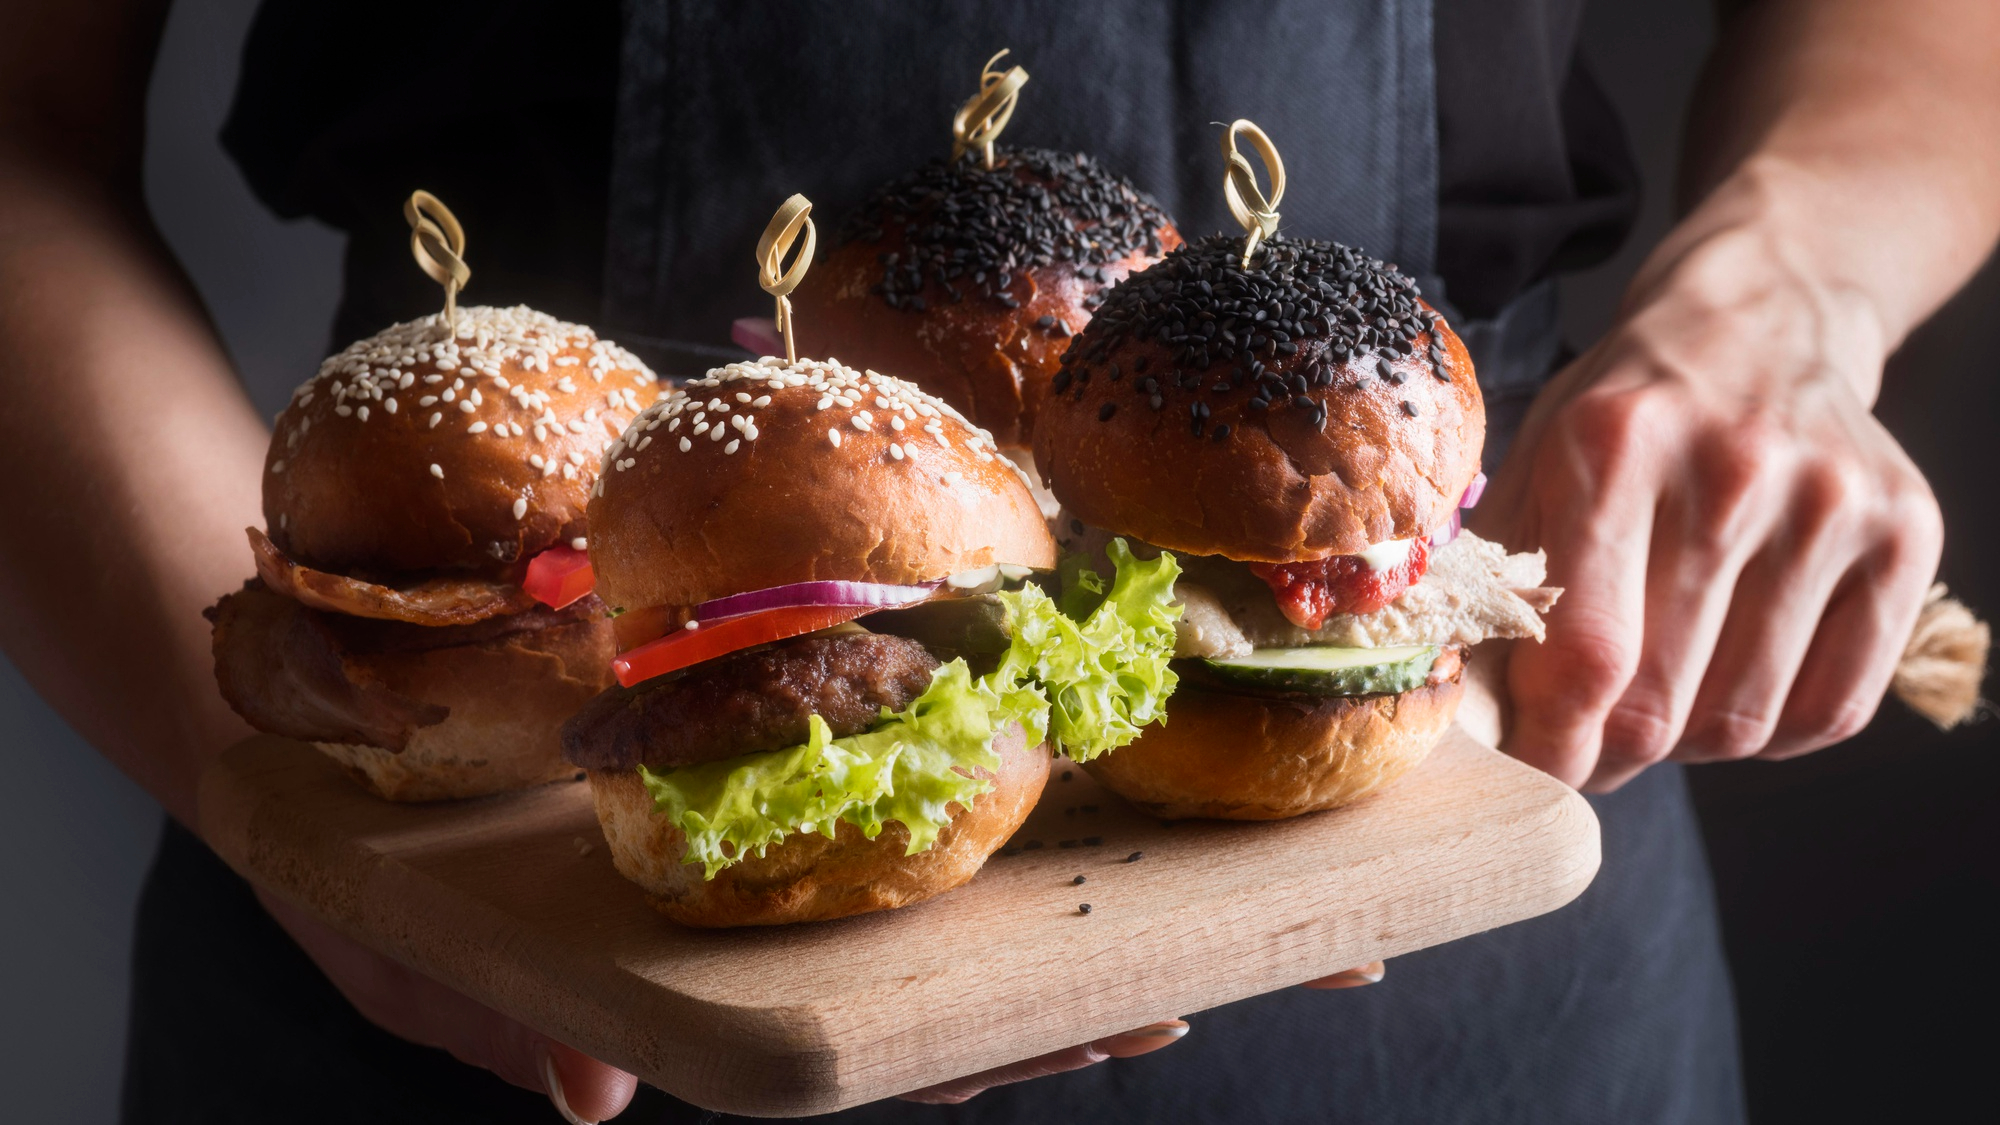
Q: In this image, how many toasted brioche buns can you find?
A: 4